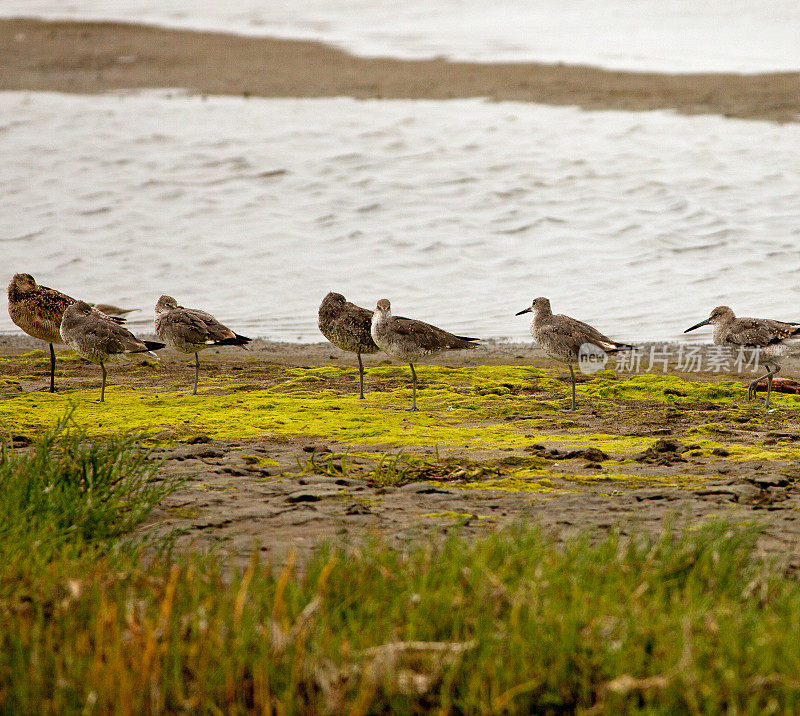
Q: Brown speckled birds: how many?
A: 7